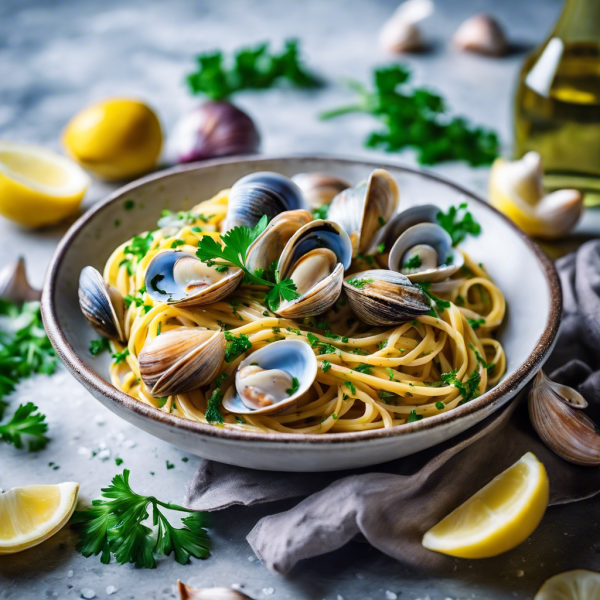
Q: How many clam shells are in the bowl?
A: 12